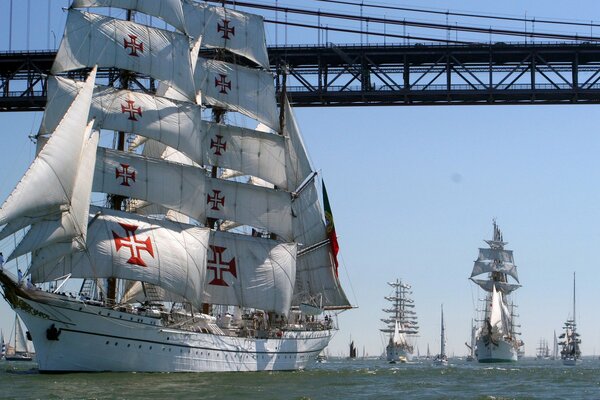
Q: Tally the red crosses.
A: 9